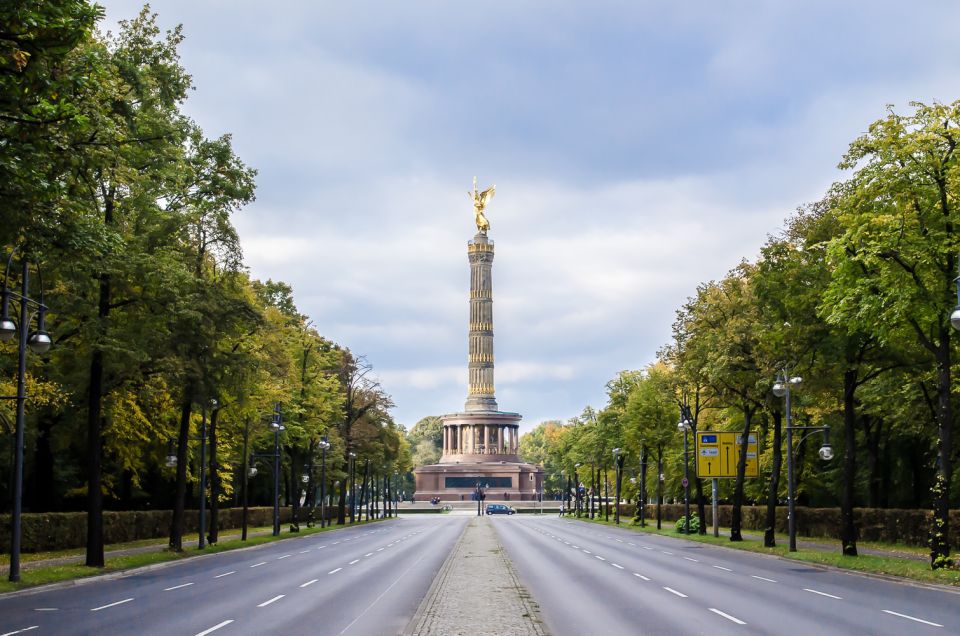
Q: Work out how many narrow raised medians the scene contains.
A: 1